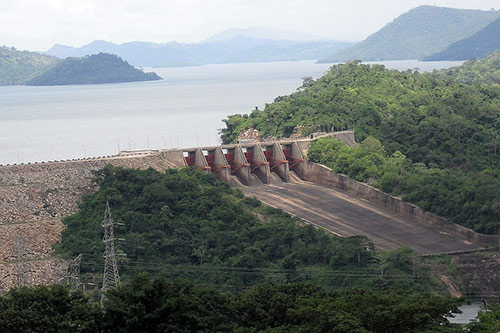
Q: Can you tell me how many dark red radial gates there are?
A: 6